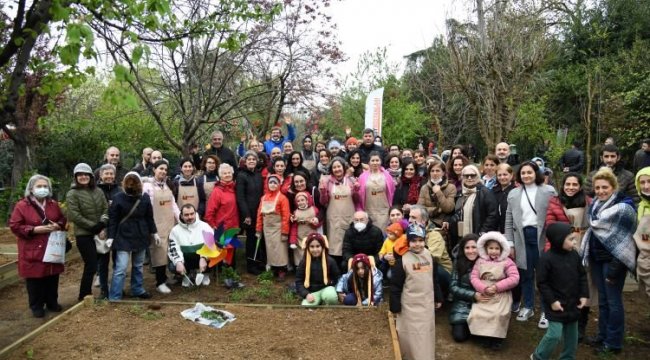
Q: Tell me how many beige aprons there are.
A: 12